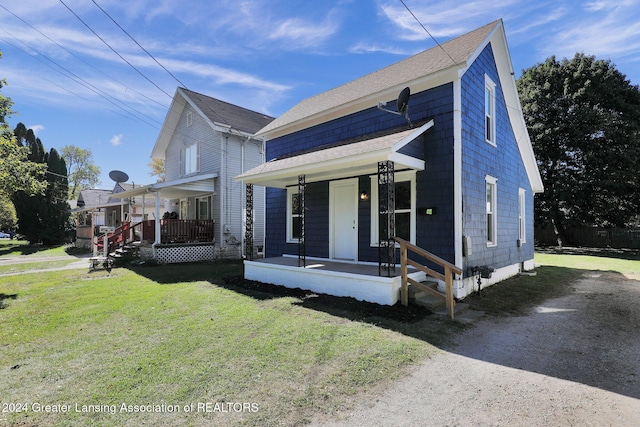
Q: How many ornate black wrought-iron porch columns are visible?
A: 3